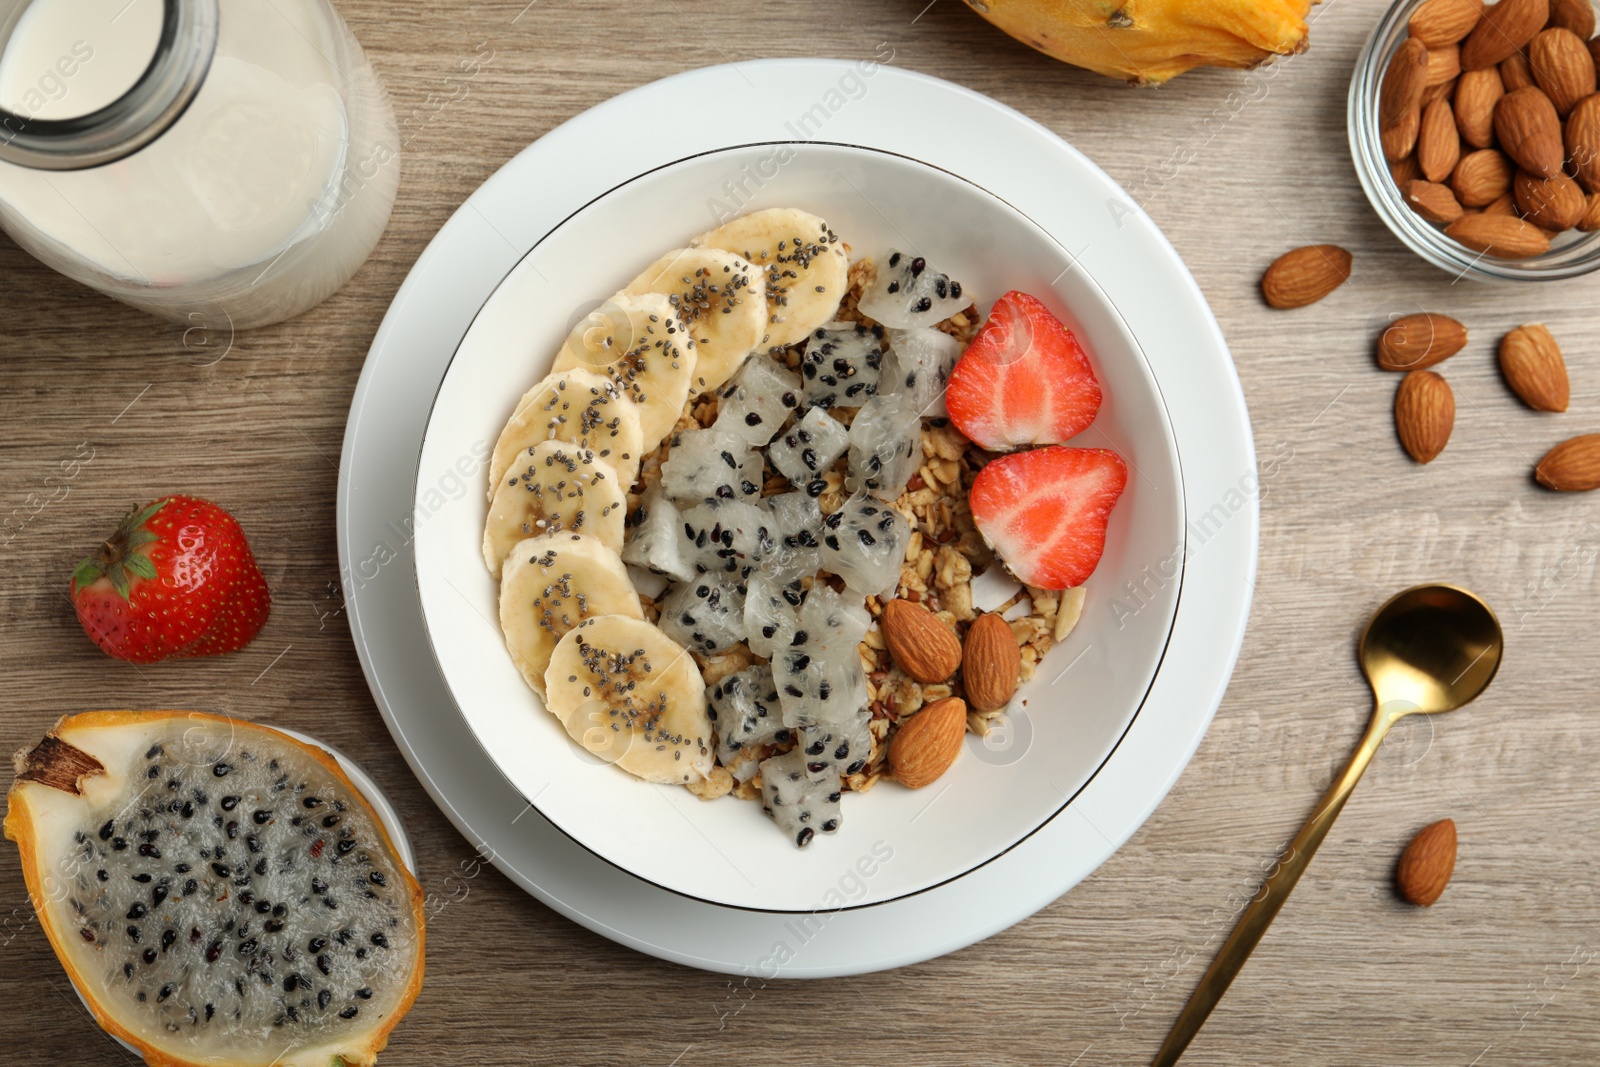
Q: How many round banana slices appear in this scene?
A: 7